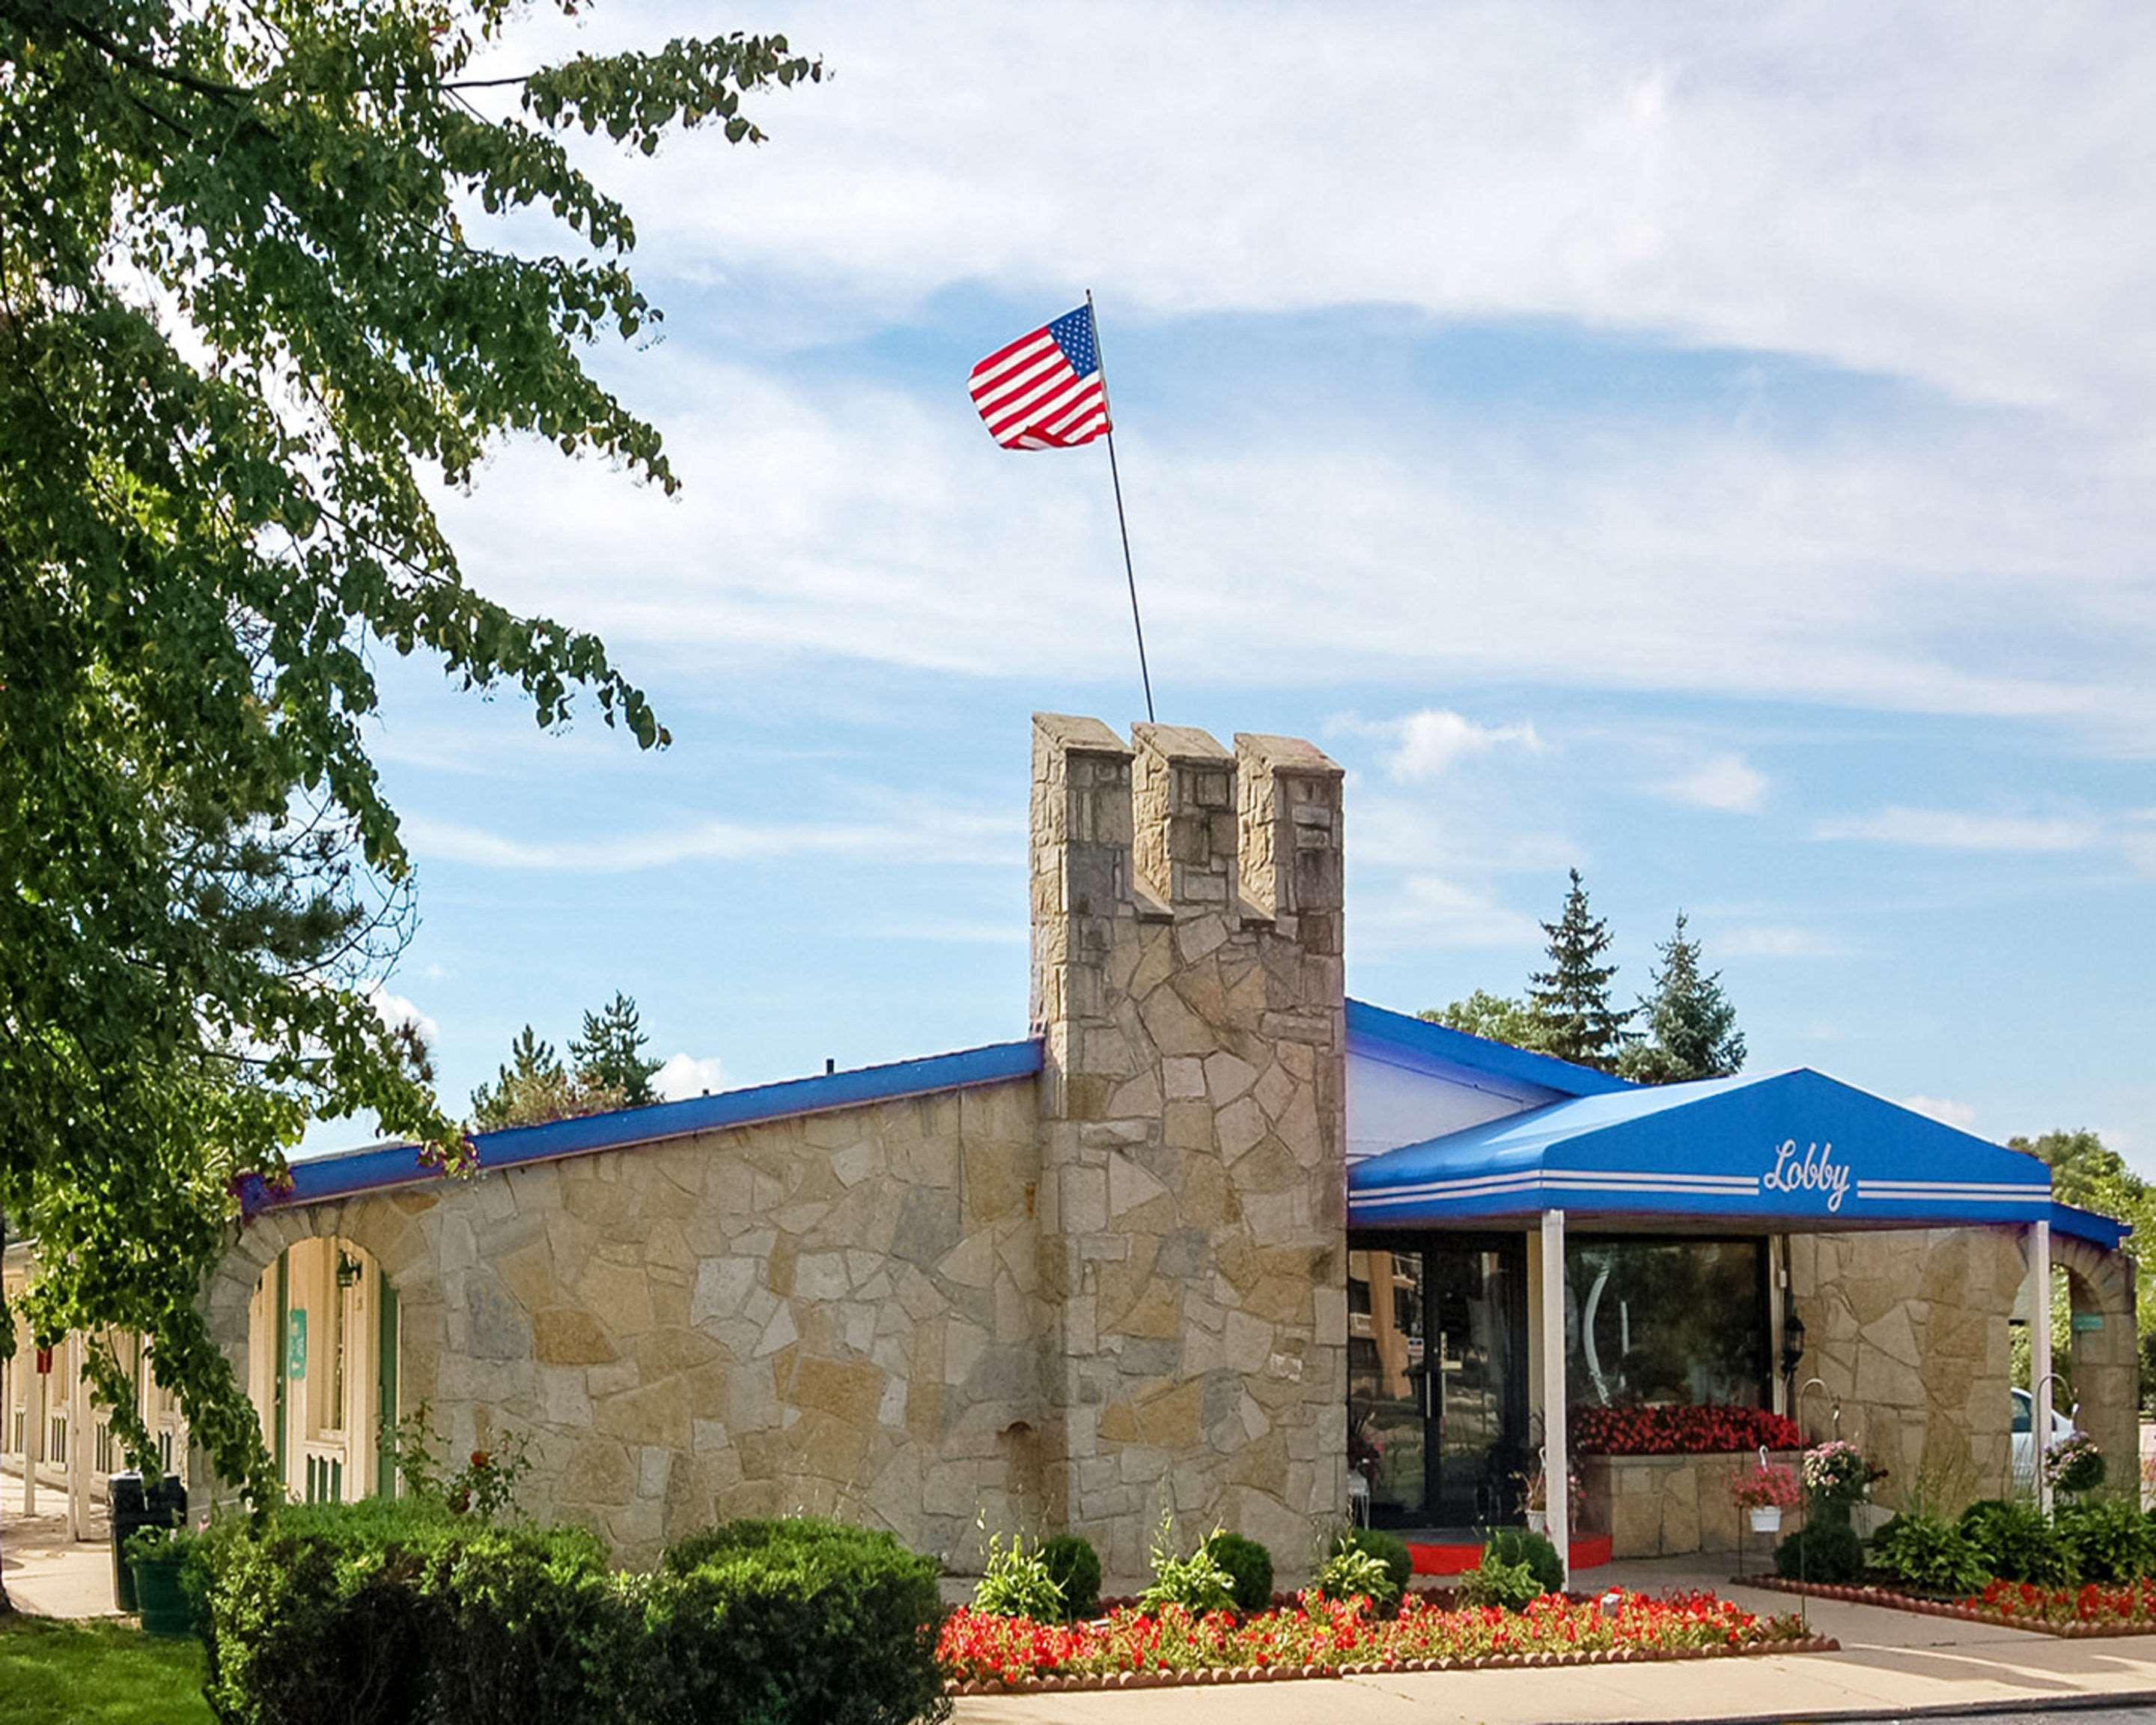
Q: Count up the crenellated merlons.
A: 3